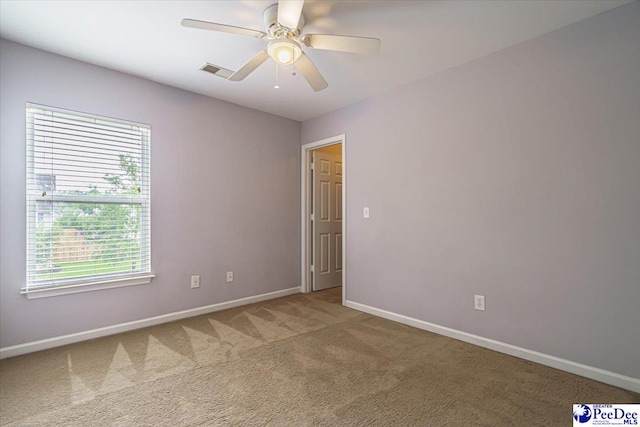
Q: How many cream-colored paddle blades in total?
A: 5